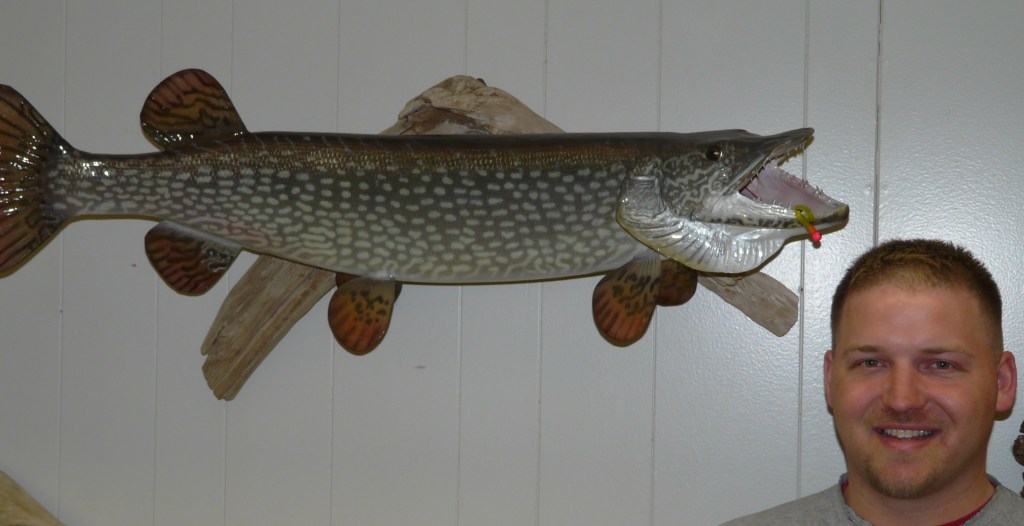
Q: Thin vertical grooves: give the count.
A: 9